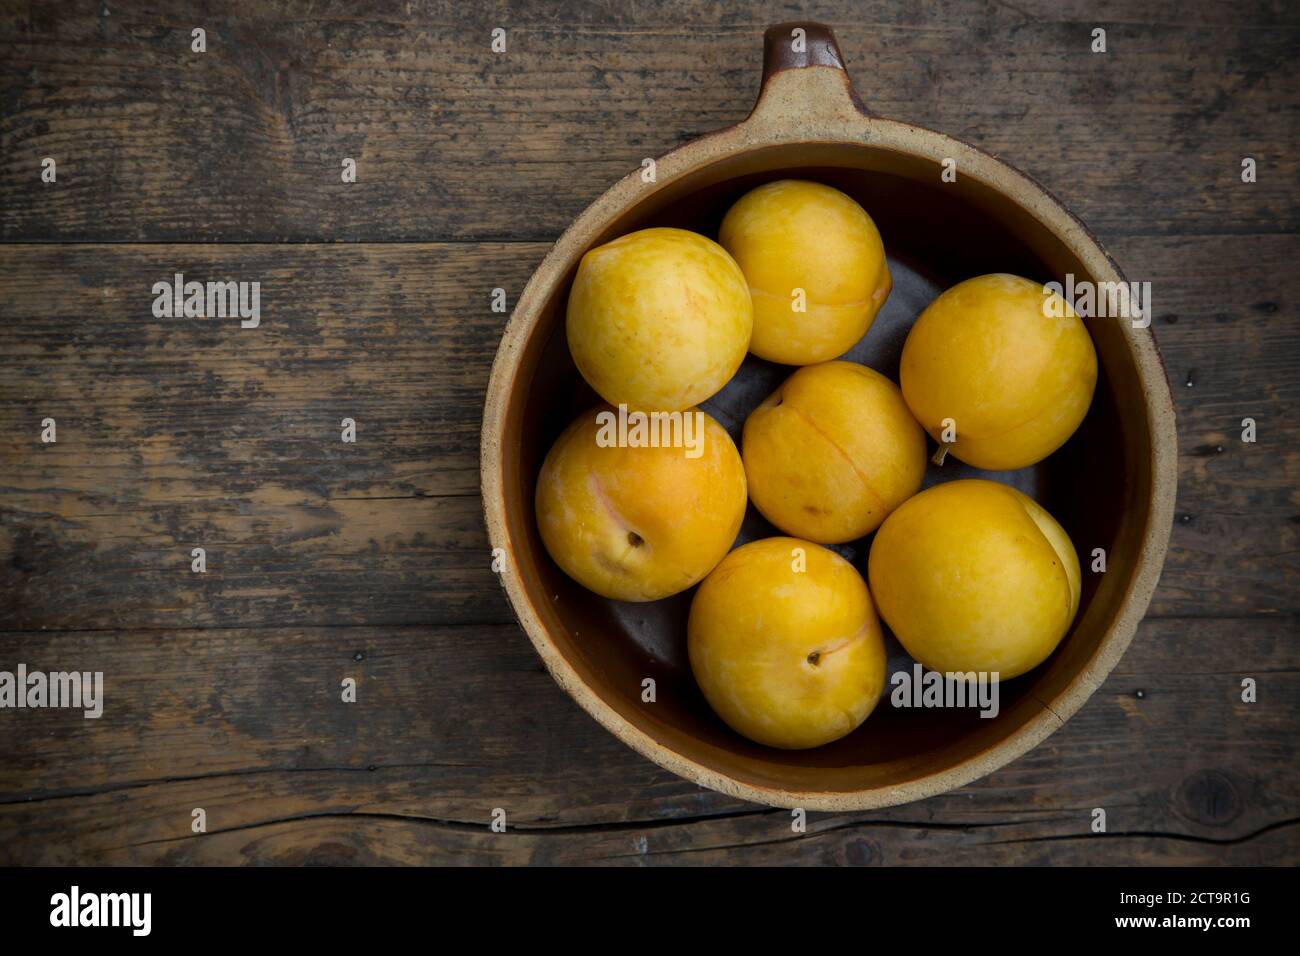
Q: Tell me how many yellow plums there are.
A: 7